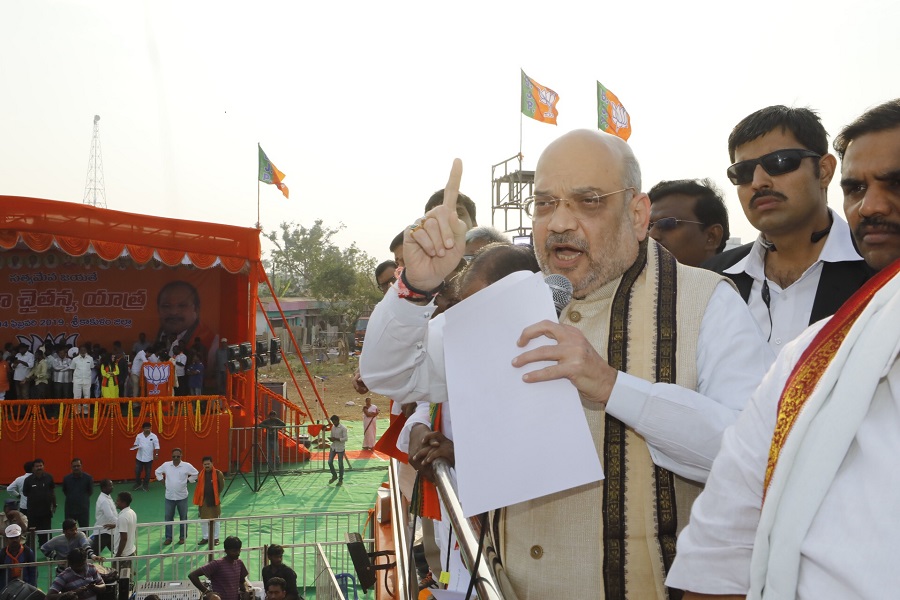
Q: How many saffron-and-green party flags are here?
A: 3